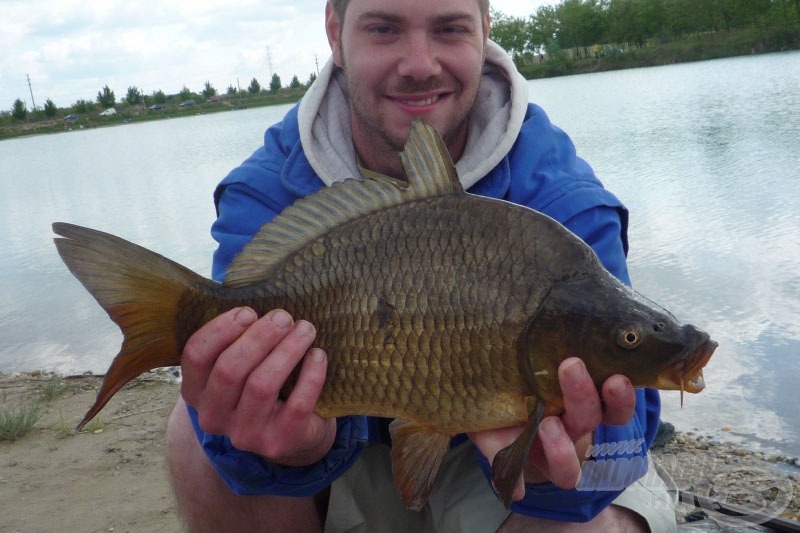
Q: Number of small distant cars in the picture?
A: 5